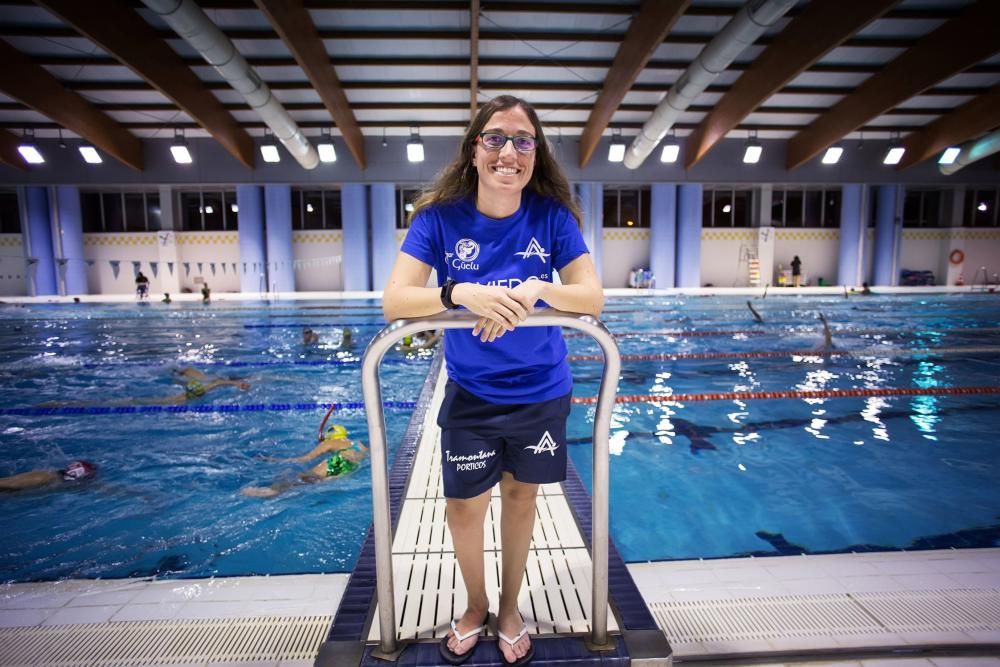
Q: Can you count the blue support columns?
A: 11